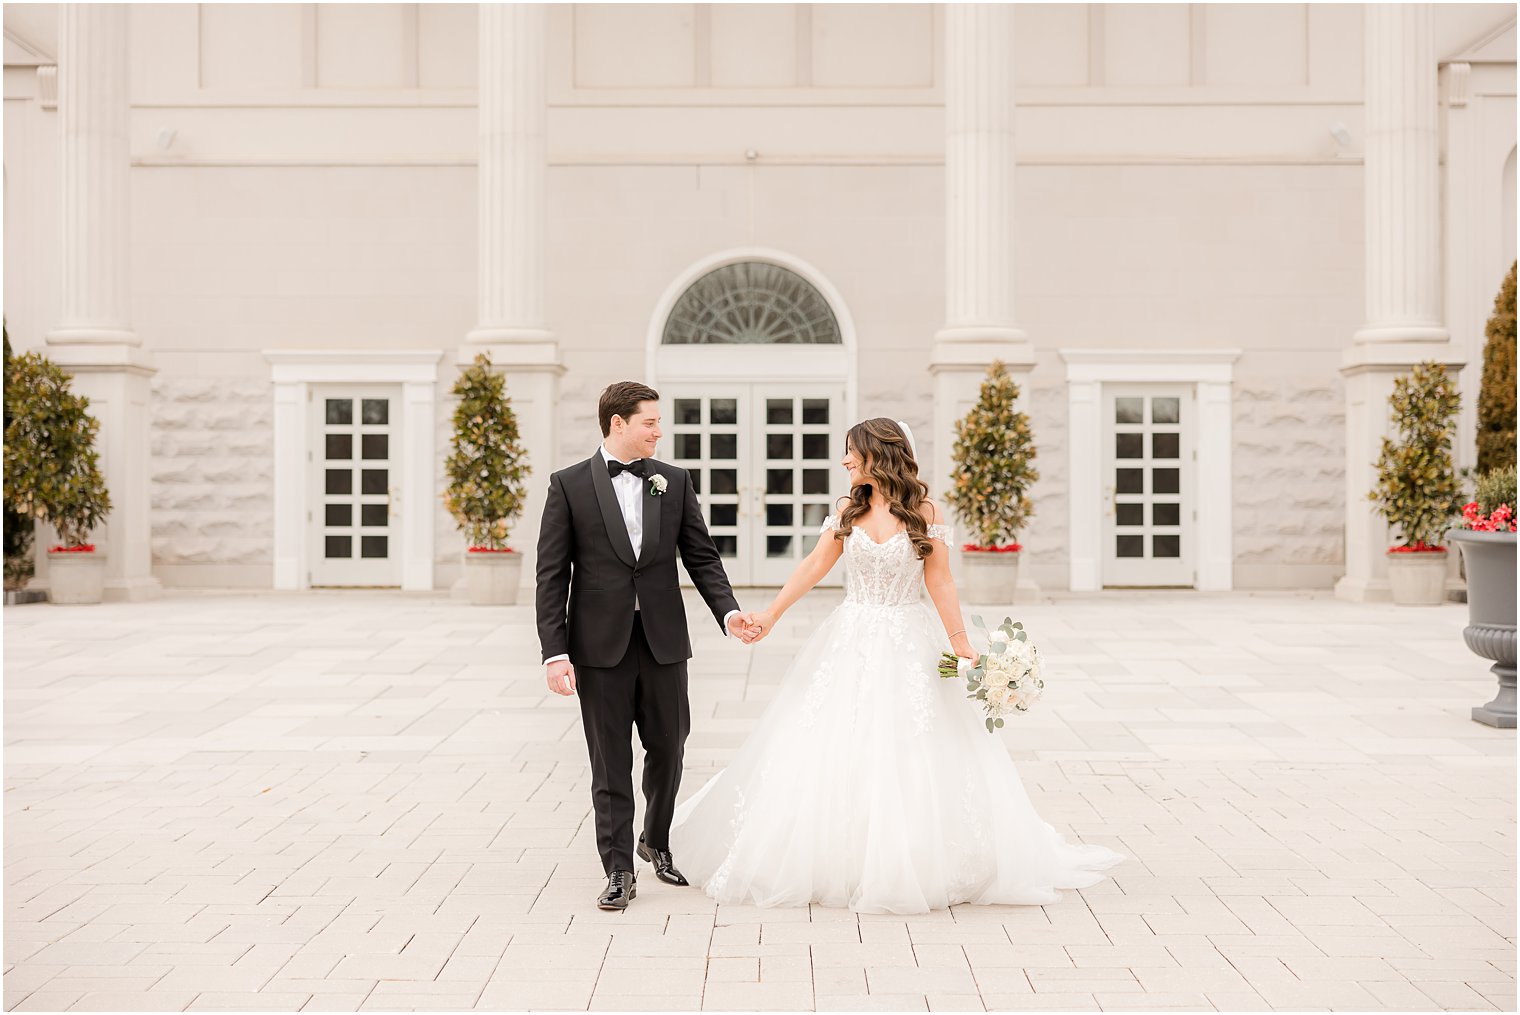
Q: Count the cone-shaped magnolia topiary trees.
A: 4